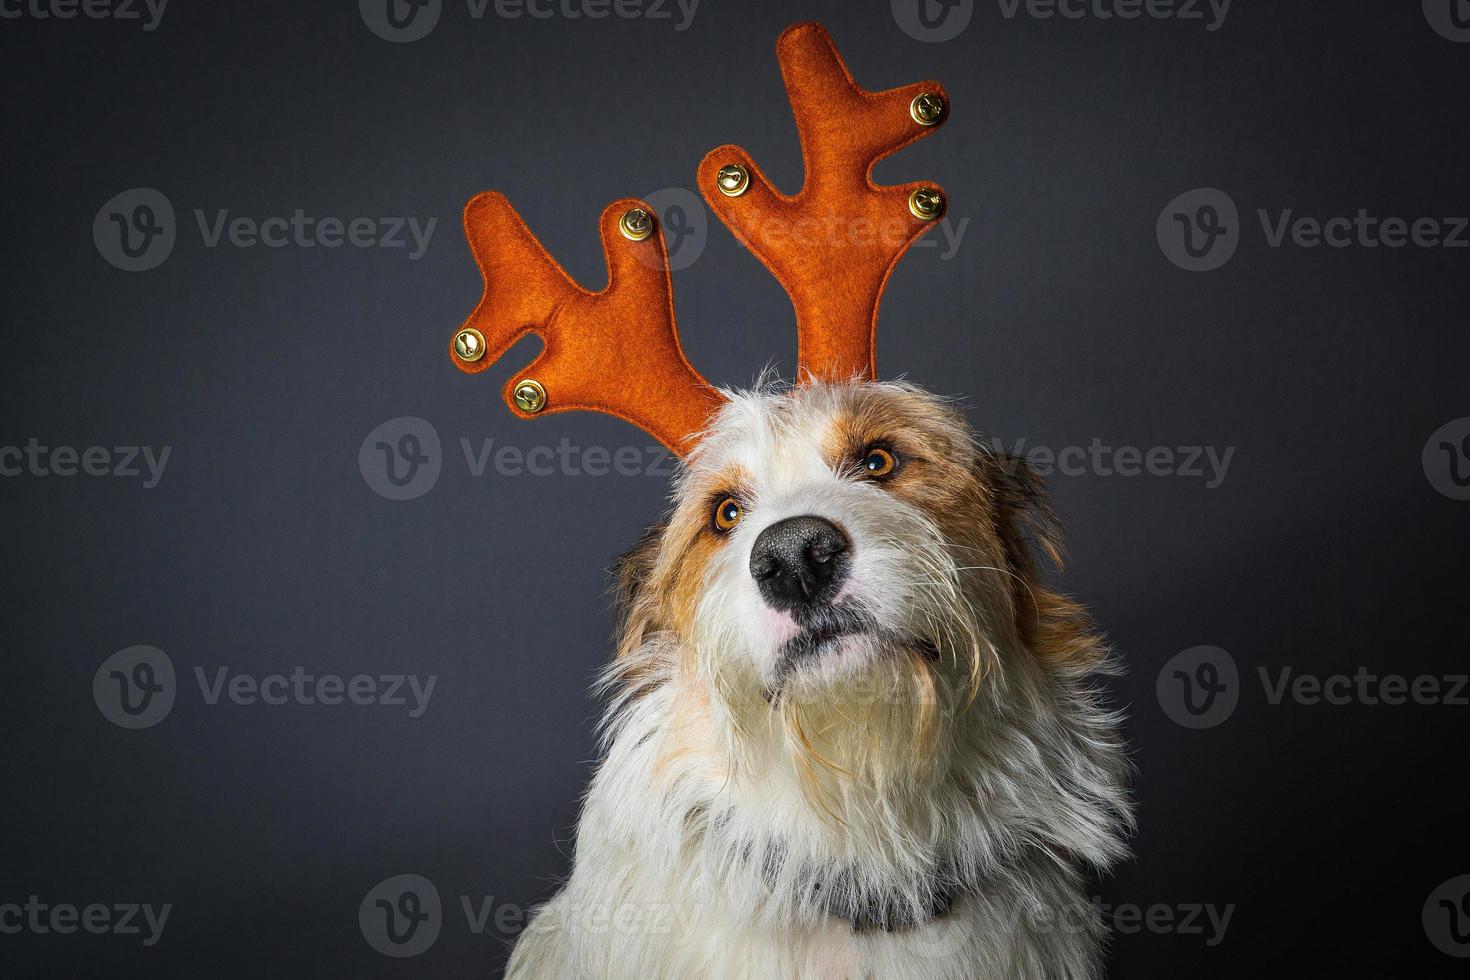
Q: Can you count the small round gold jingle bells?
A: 6